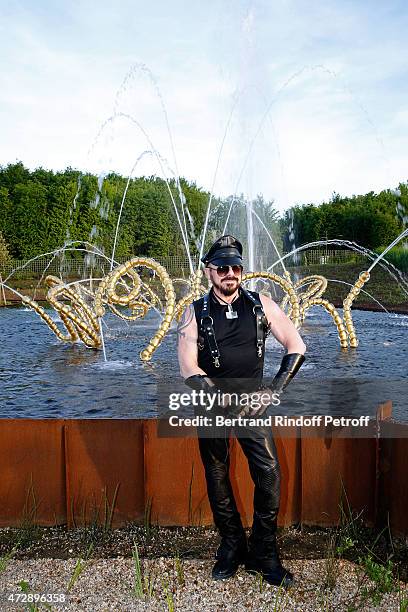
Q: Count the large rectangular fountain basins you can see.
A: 1